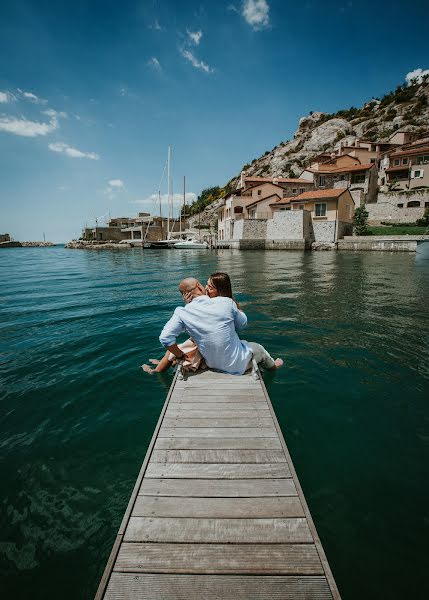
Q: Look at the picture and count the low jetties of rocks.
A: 2